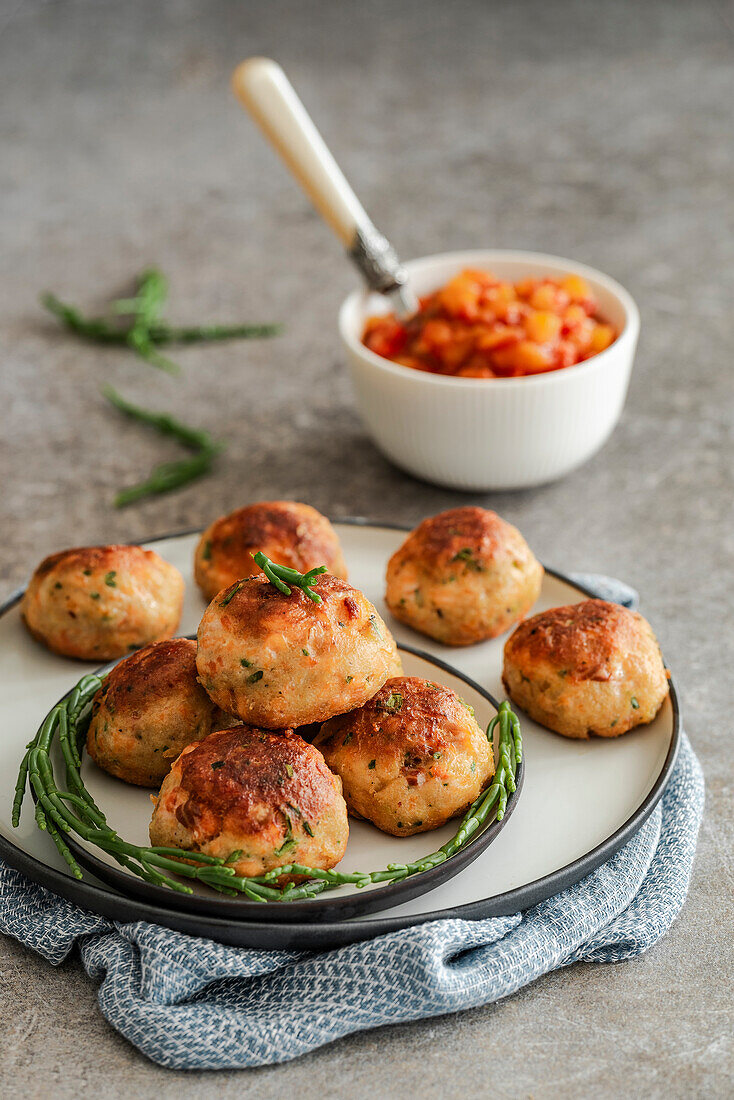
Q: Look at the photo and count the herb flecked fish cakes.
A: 8